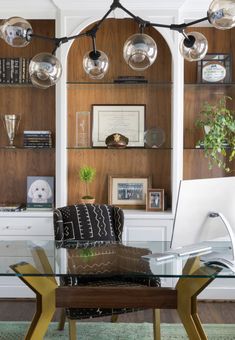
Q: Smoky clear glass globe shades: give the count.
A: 6